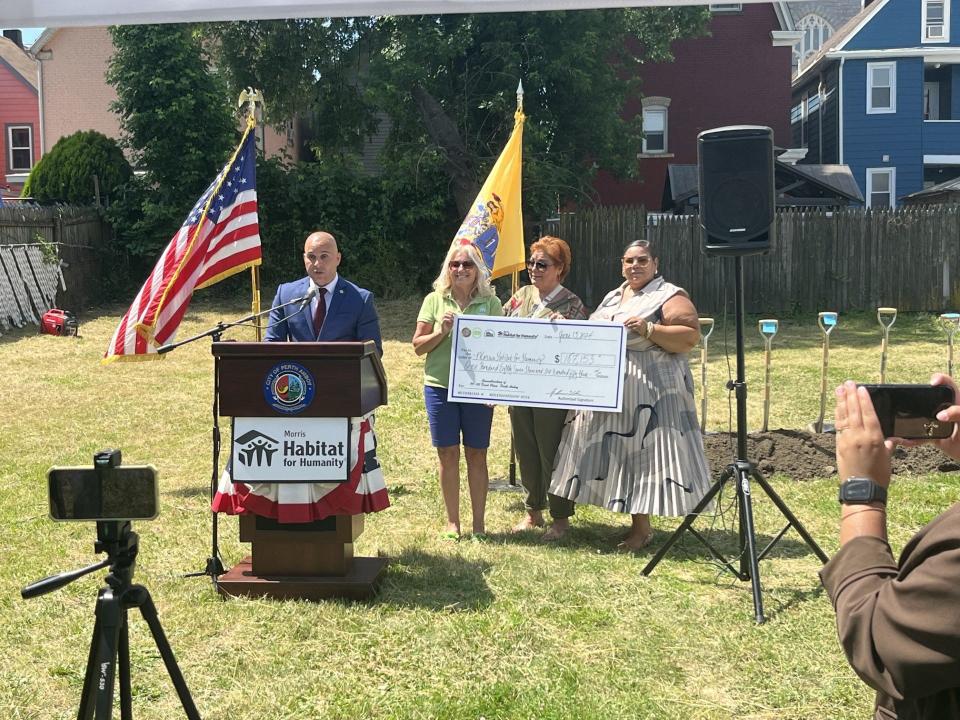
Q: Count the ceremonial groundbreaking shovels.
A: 5